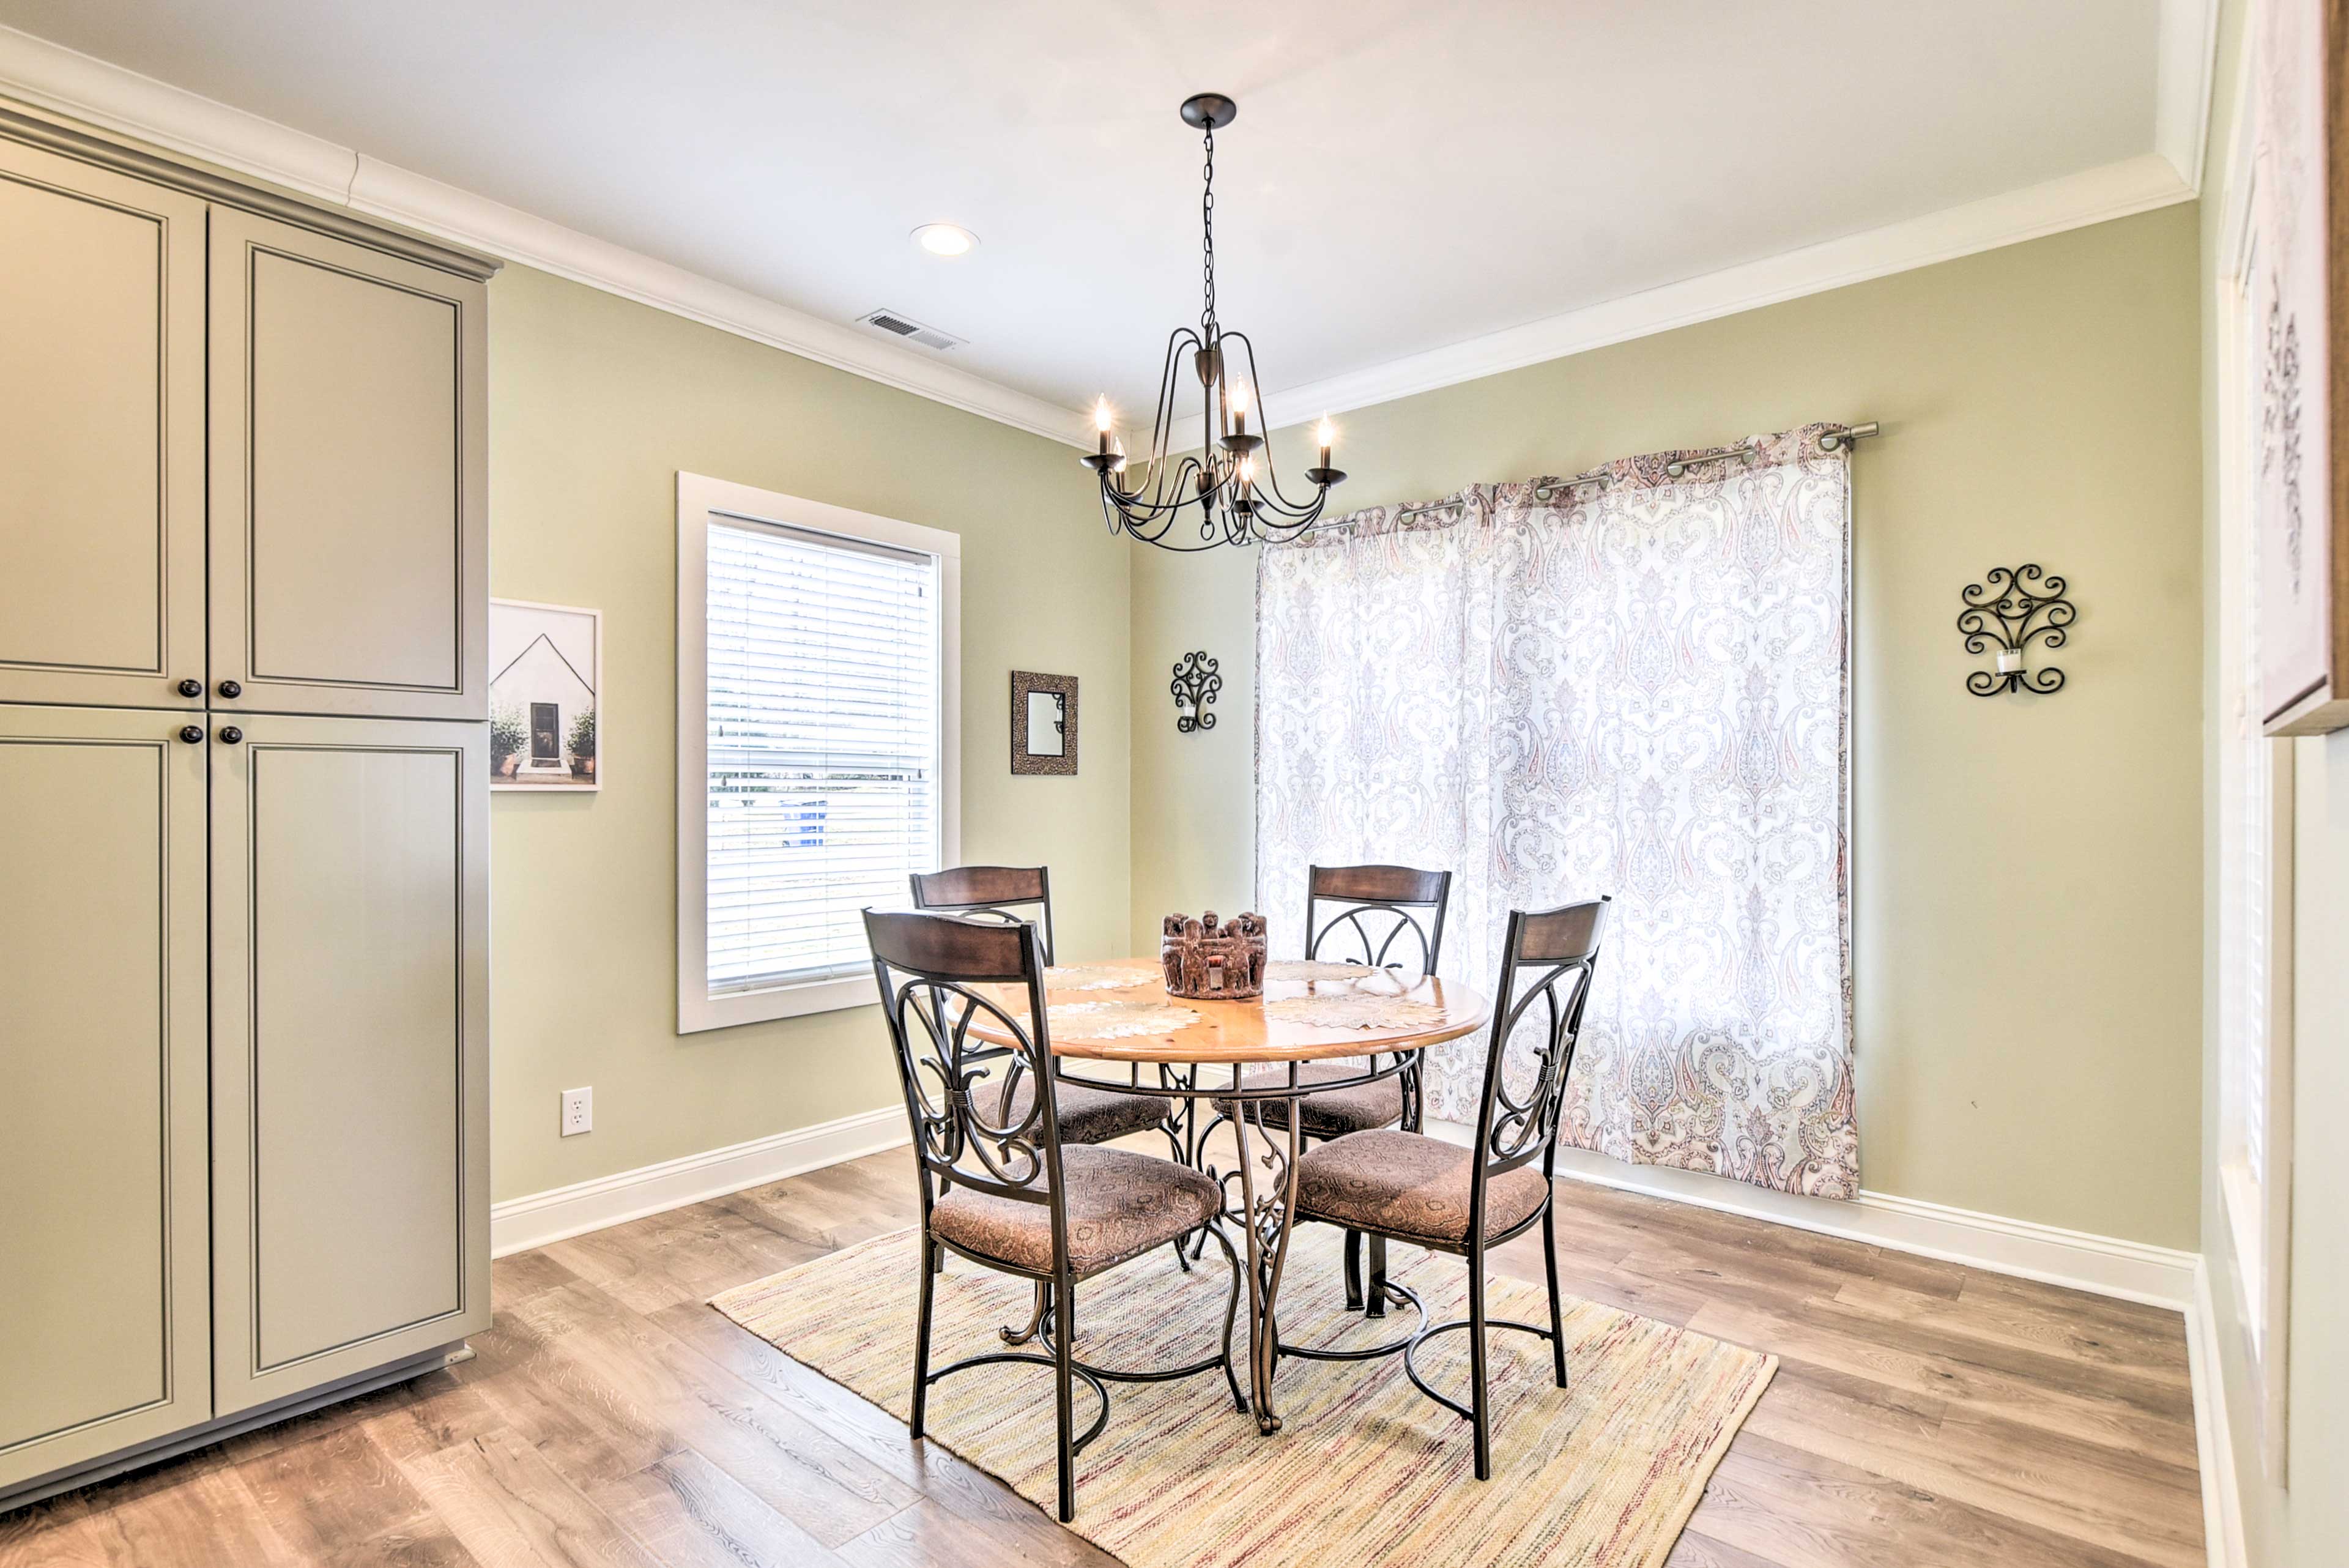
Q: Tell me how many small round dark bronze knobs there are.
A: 4